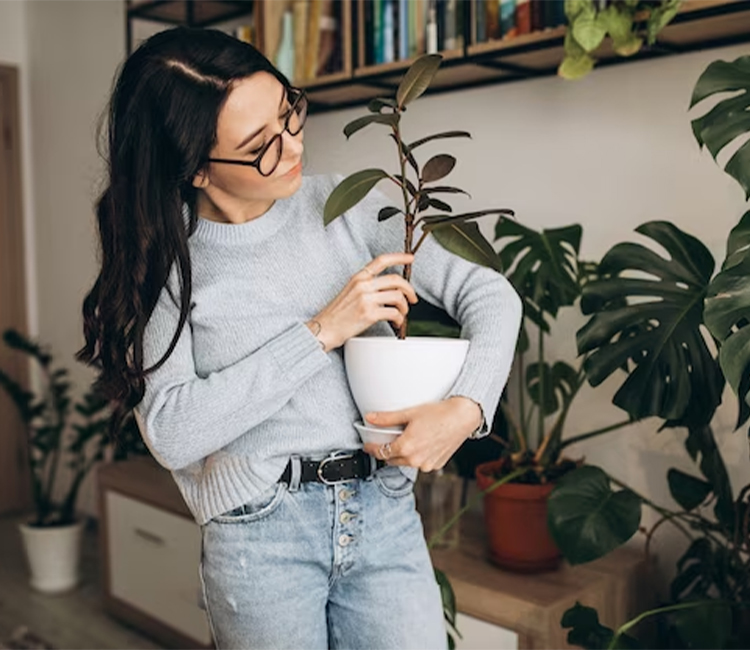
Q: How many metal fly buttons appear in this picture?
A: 3